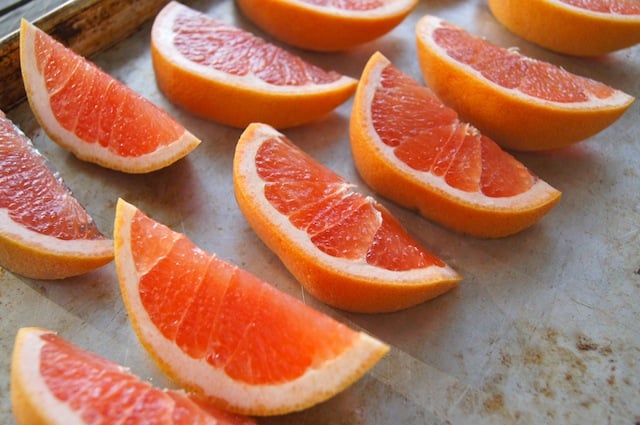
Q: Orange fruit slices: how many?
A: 10